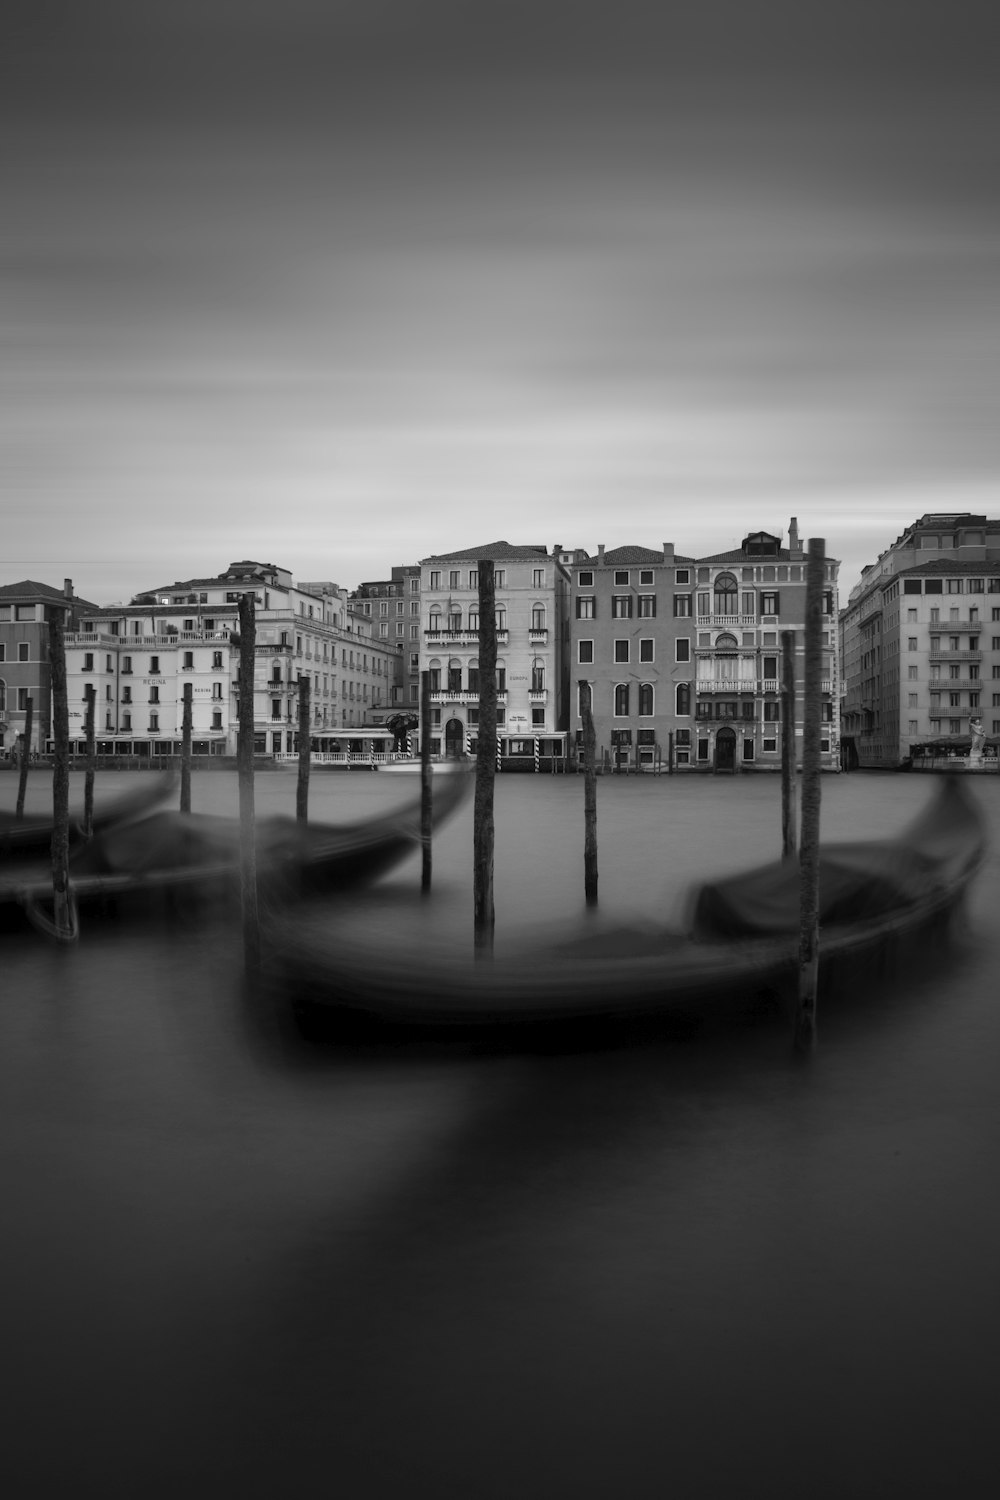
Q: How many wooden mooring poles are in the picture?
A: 11